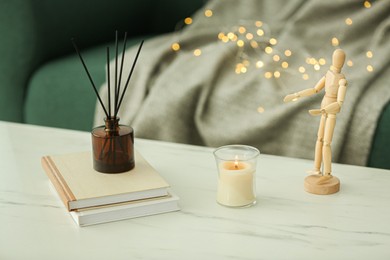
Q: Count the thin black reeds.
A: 5